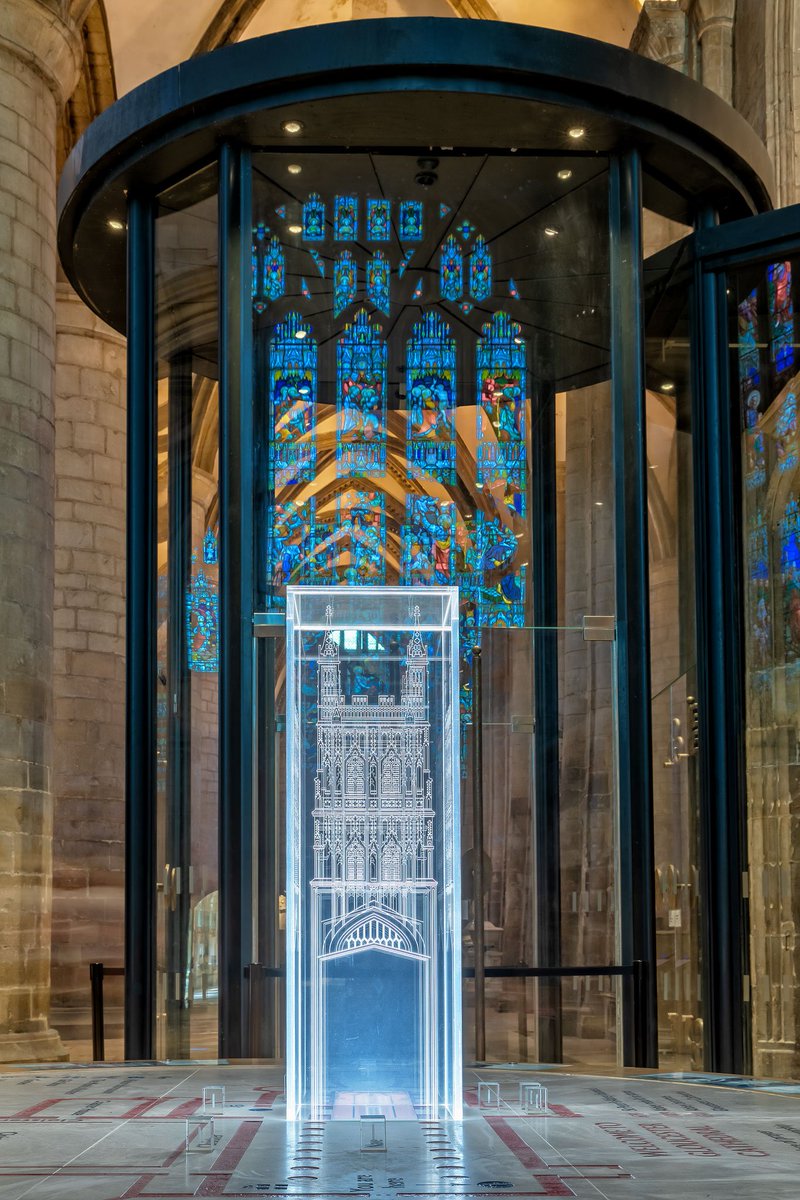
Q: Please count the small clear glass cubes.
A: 6